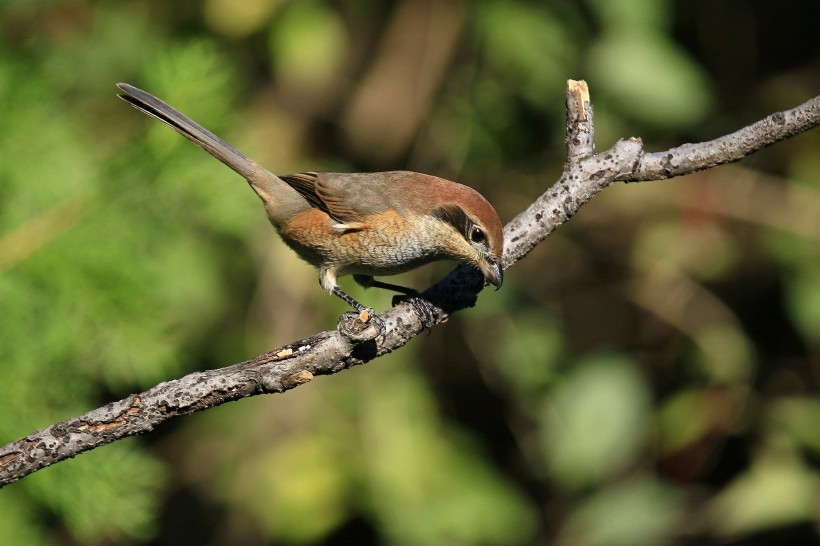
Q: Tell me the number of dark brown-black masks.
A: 1